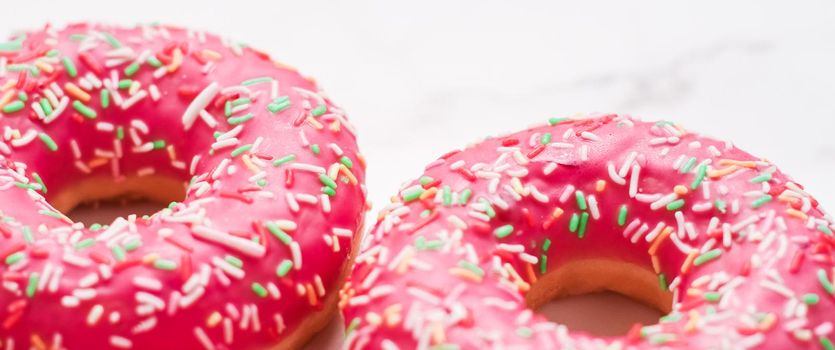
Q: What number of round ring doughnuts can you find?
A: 2